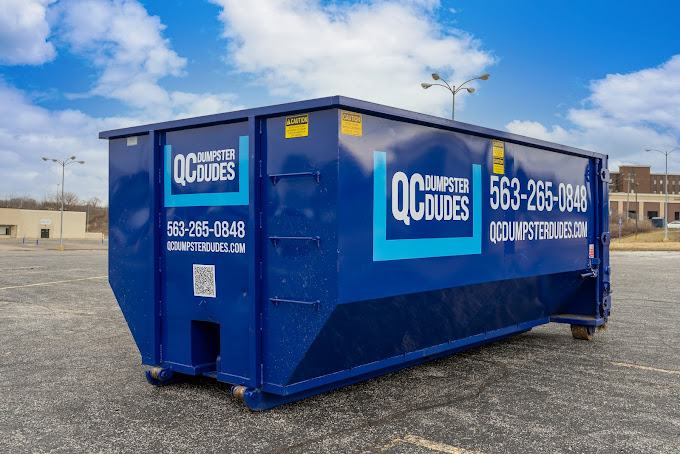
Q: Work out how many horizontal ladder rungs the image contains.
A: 3